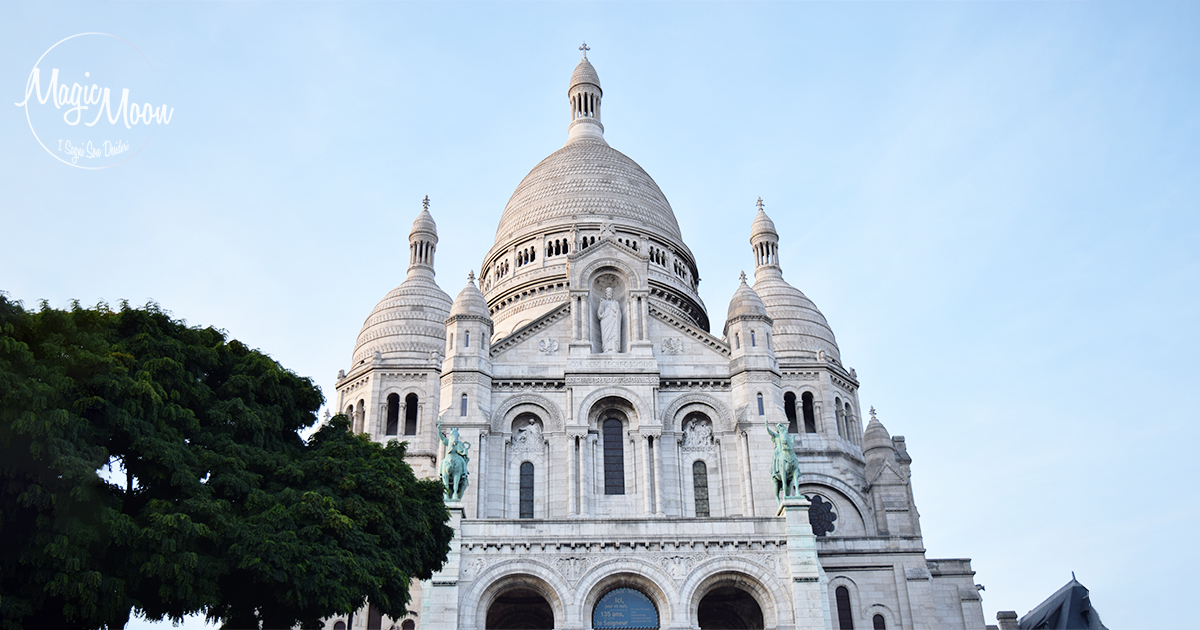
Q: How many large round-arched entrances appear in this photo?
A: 3